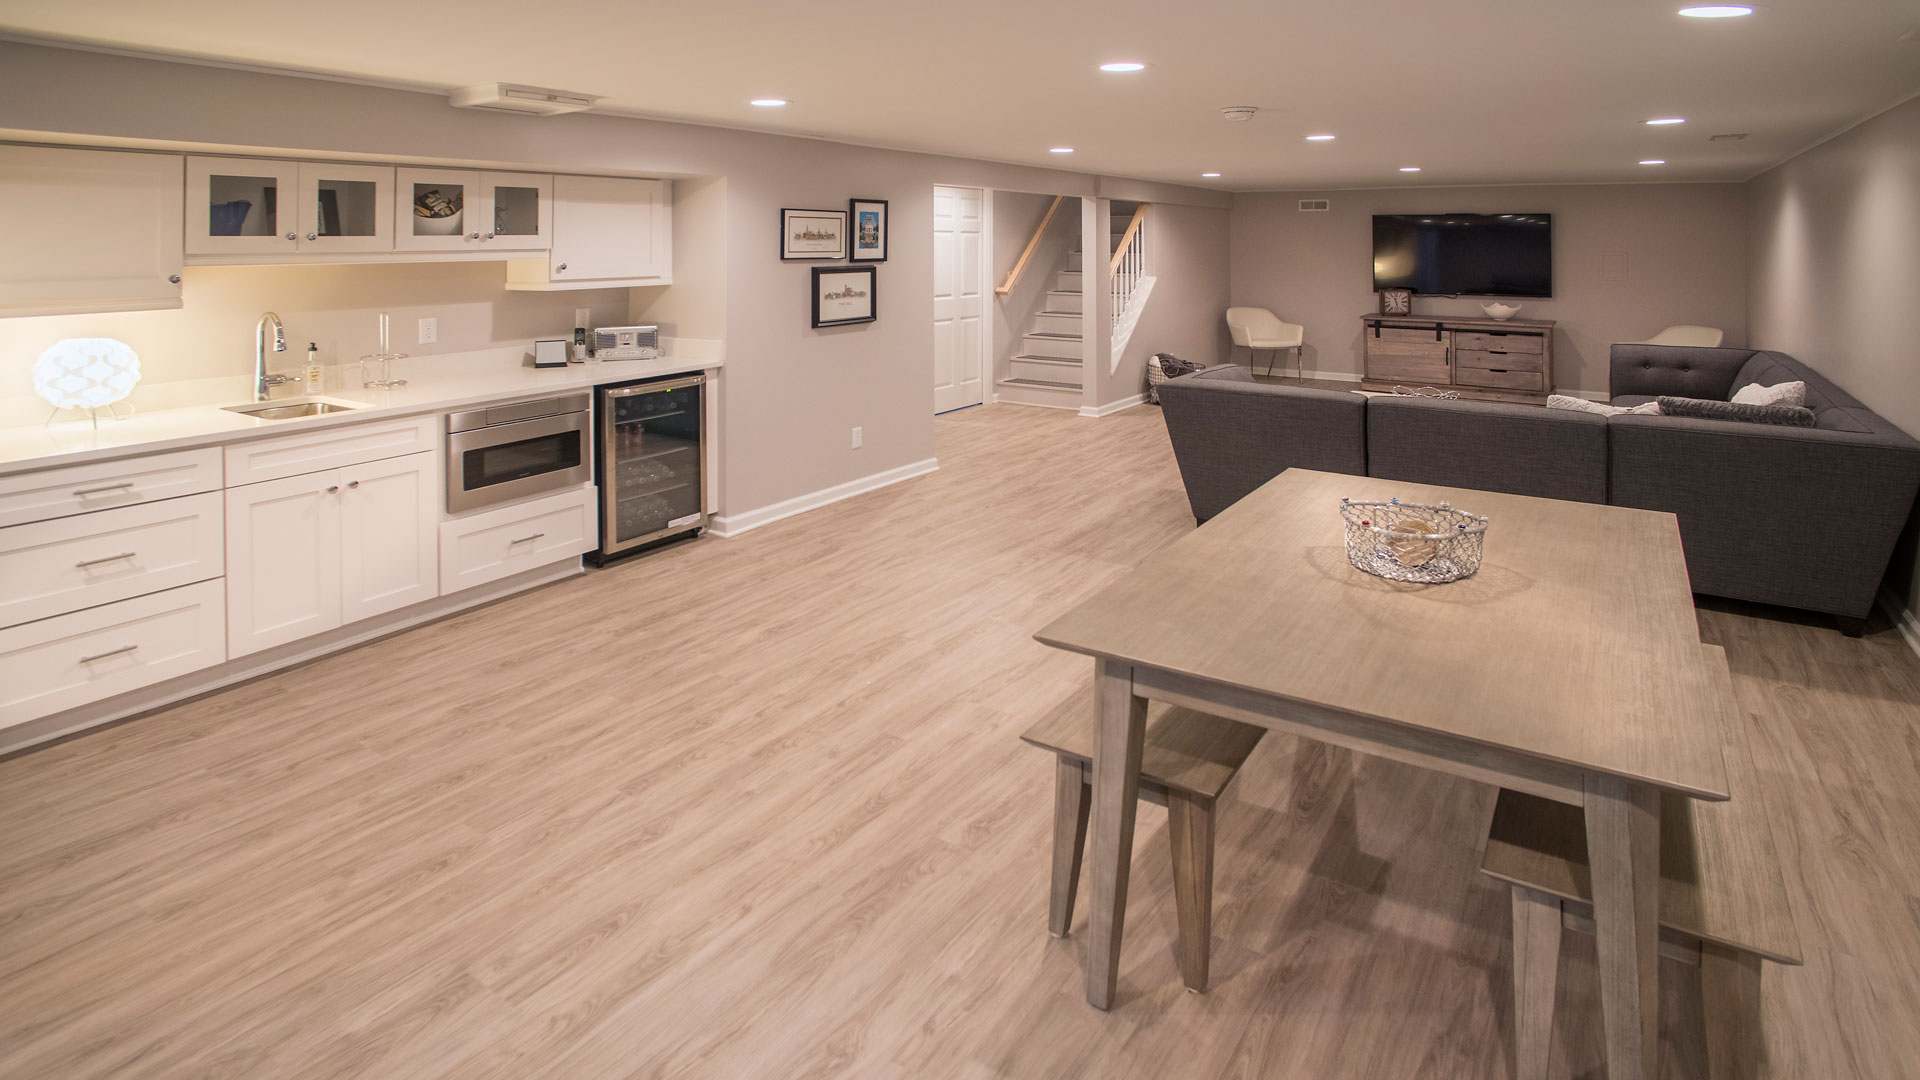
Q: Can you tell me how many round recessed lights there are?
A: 9